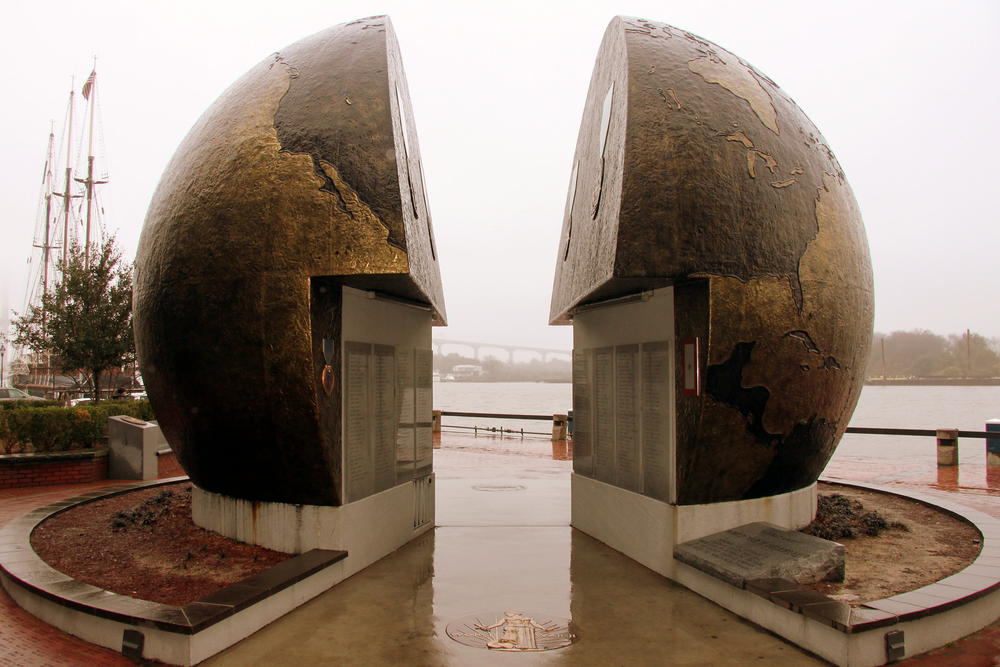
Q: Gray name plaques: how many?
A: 8